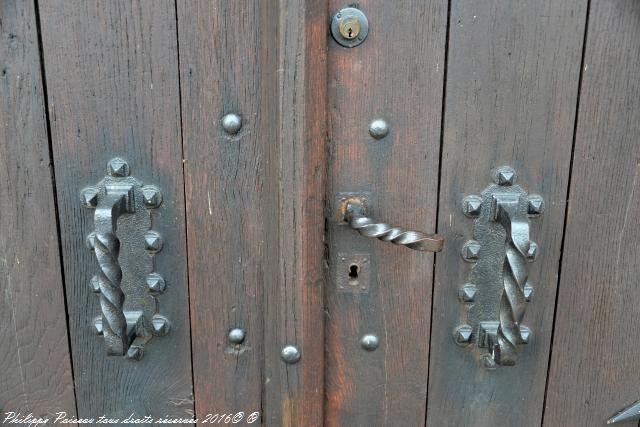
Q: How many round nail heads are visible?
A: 5